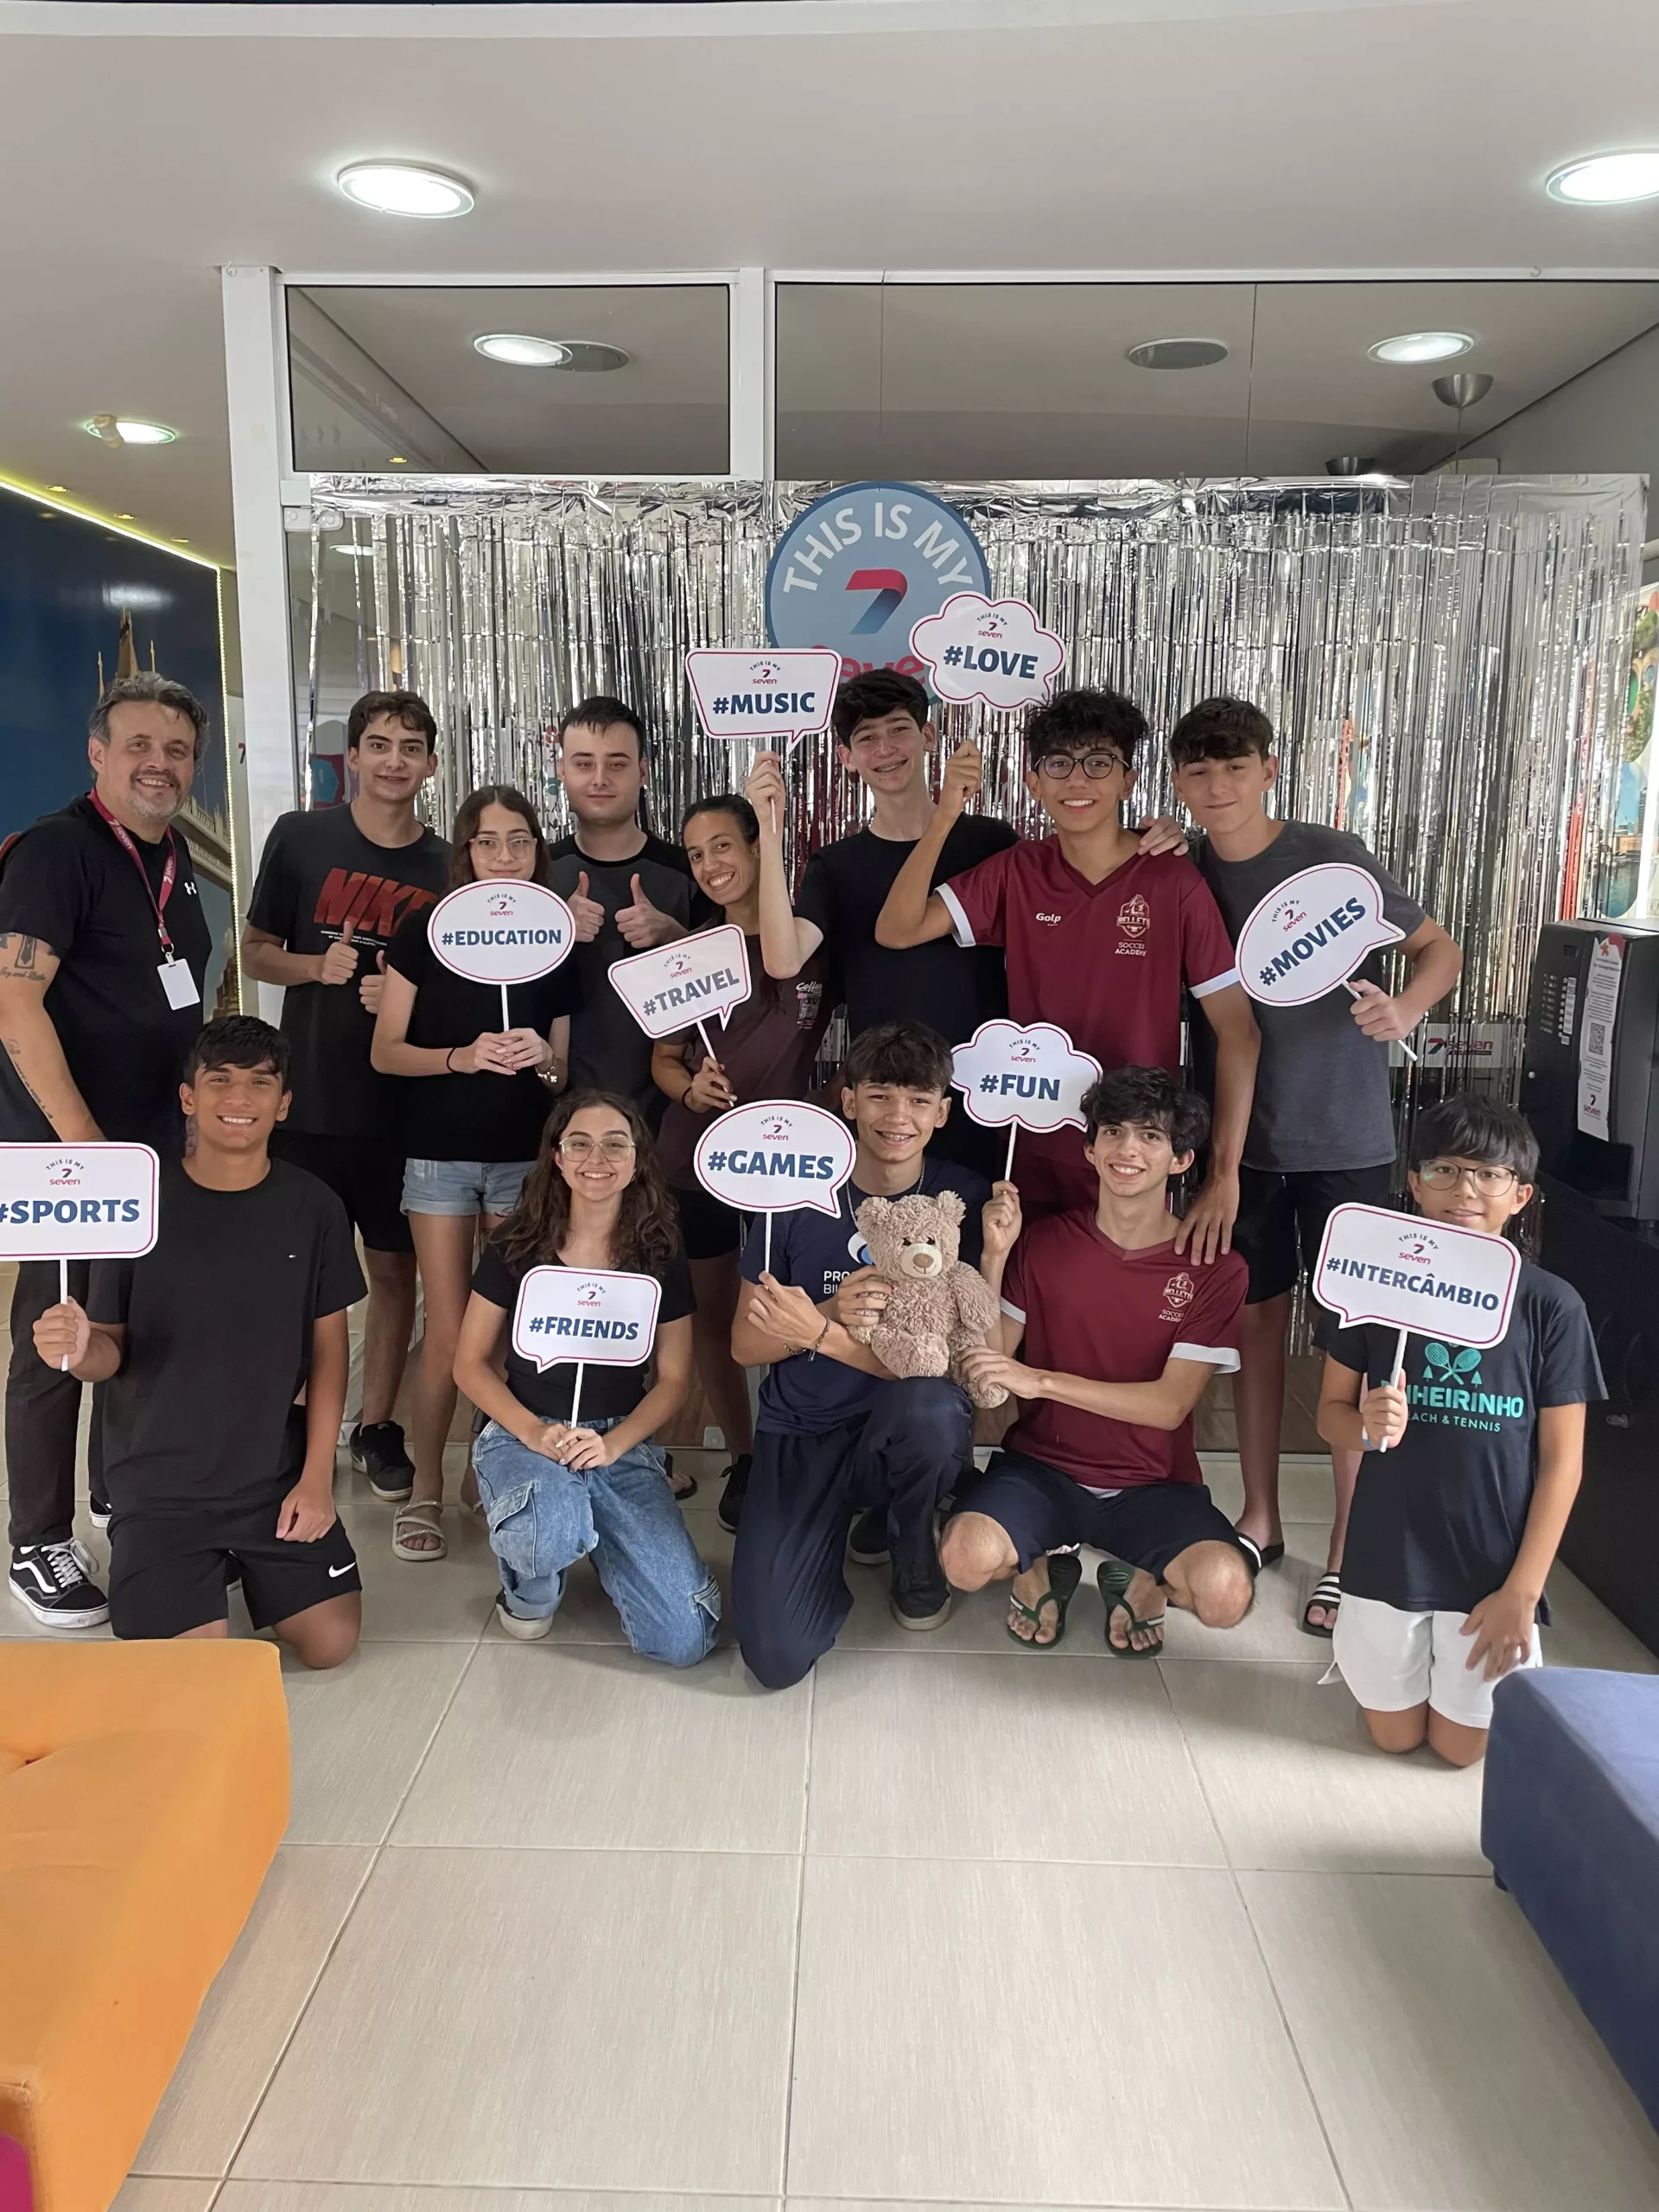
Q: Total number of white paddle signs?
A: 10